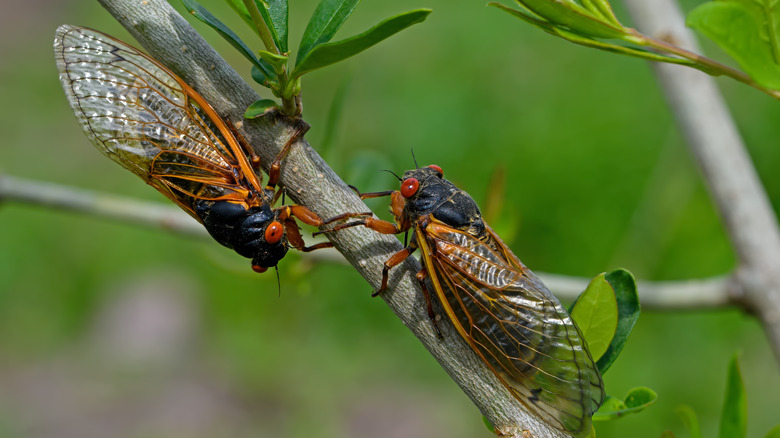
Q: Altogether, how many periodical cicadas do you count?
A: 2